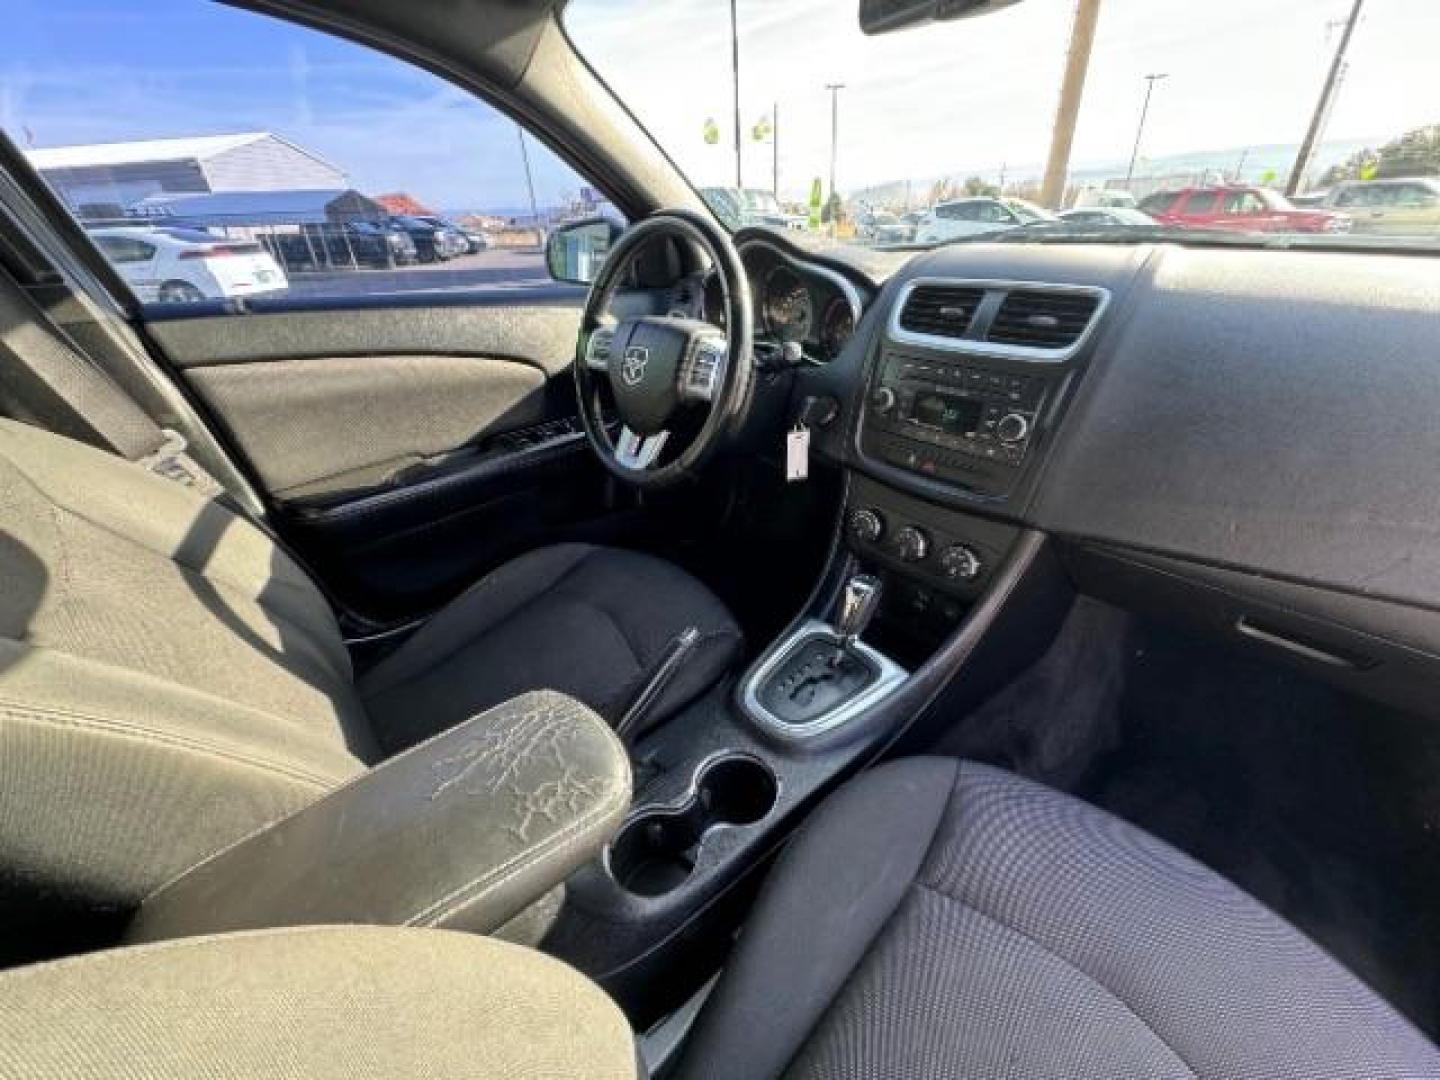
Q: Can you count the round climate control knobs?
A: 3